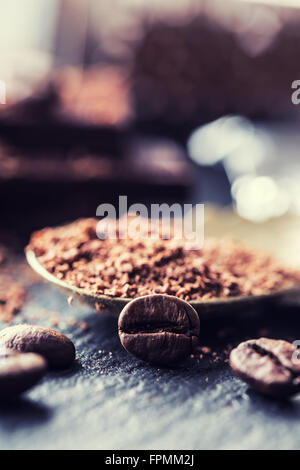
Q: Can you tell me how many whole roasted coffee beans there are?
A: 4